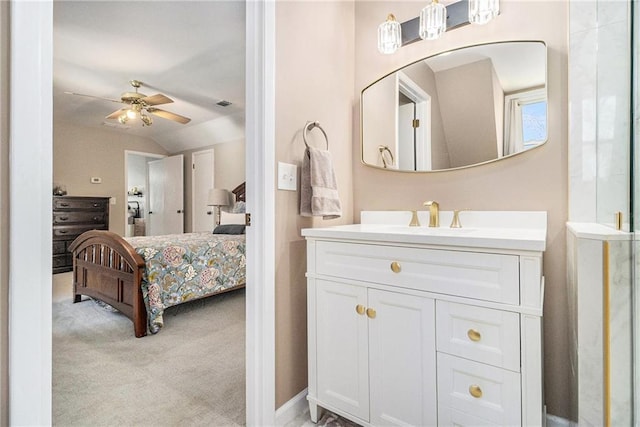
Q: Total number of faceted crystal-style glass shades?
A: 3